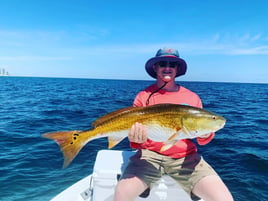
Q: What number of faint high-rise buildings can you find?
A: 3